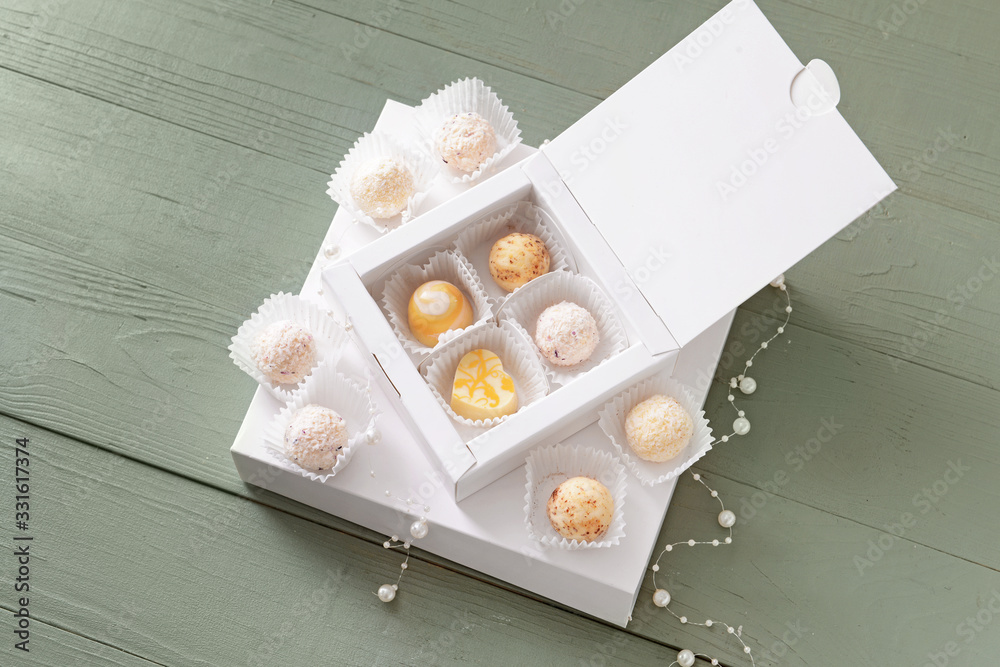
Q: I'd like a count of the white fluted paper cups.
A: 10